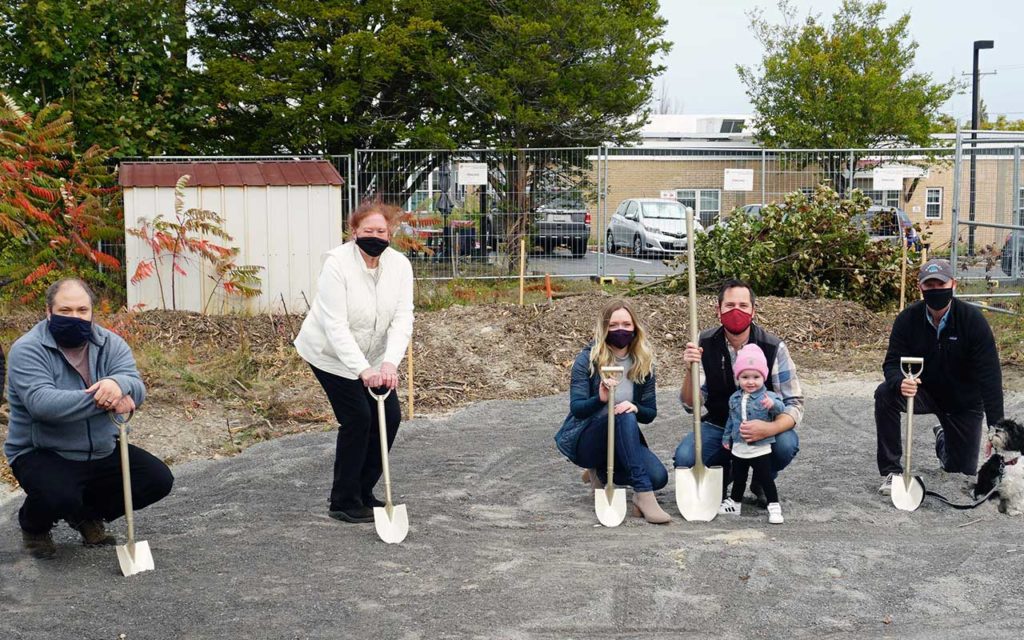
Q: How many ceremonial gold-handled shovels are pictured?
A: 5